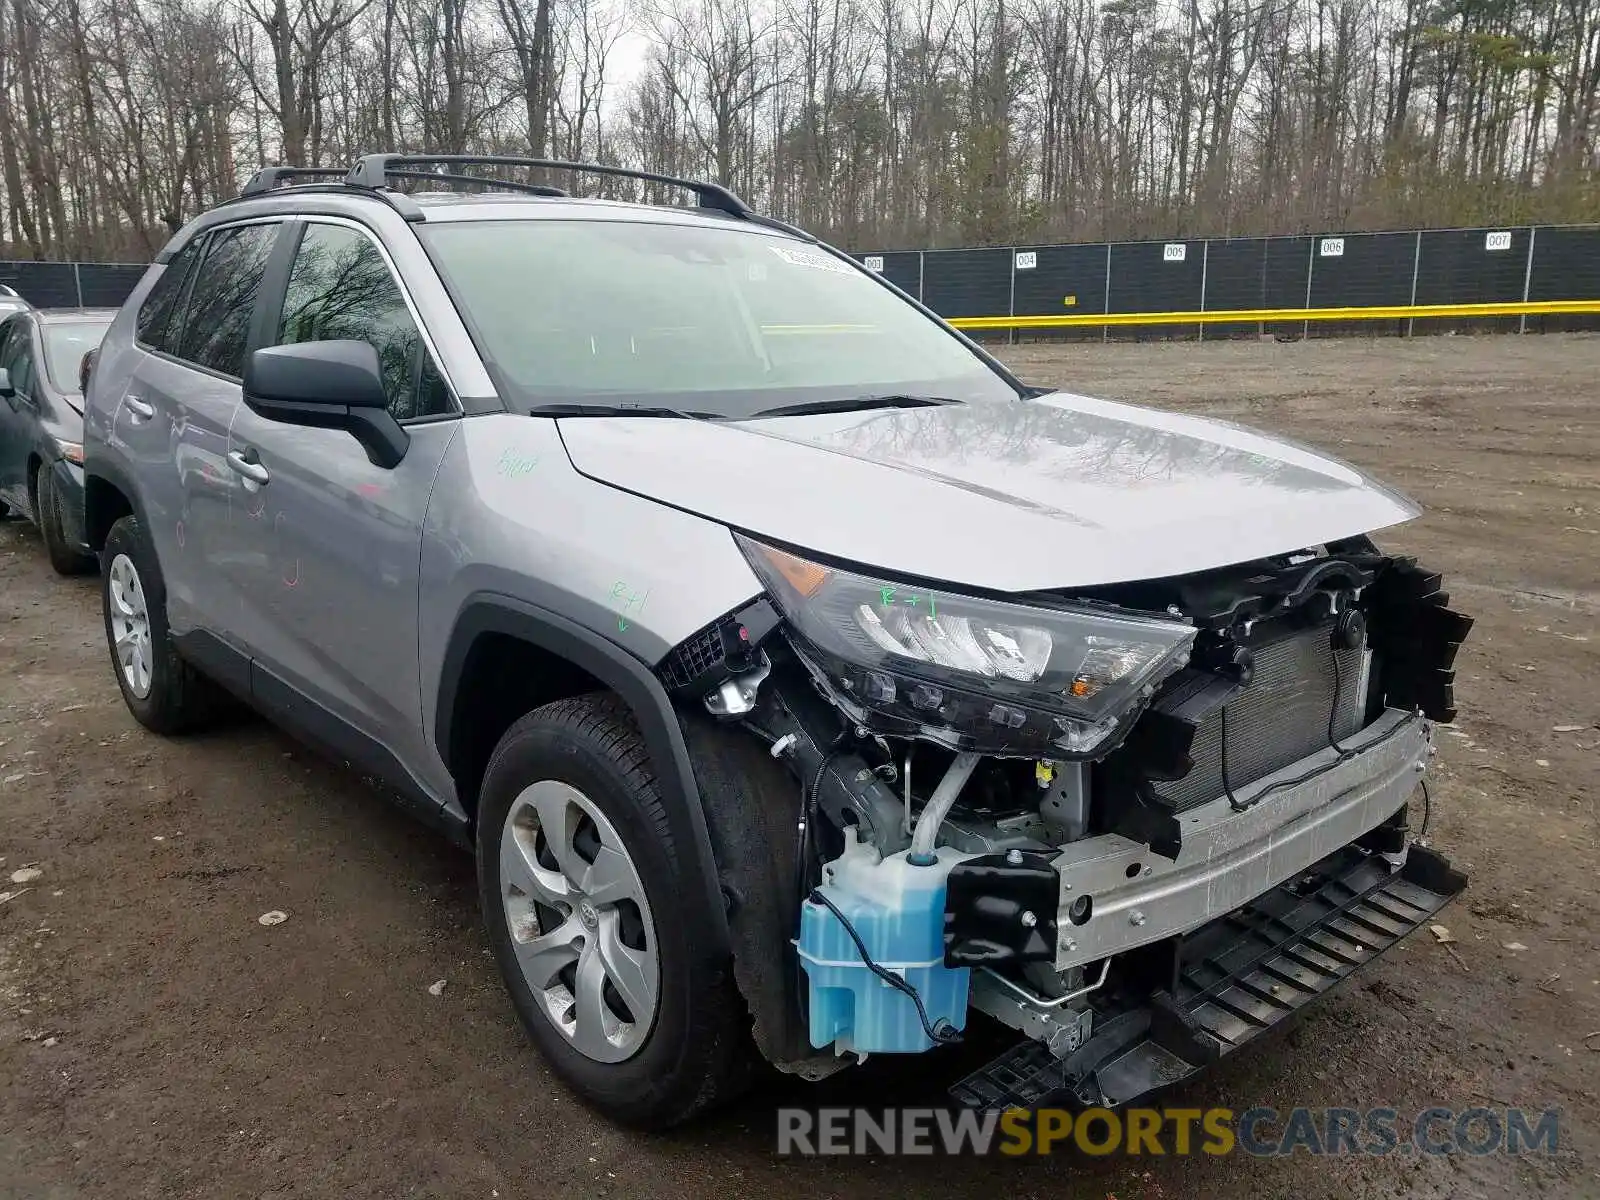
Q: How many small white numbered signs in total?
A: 5